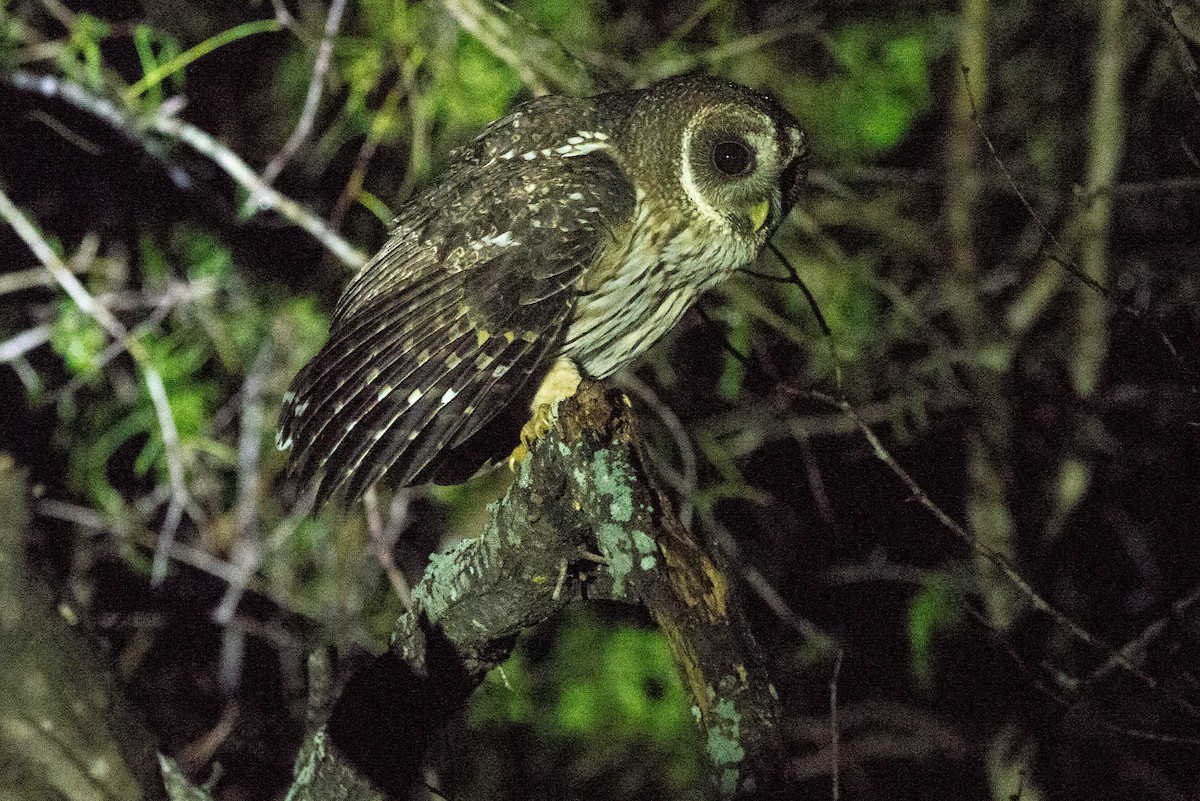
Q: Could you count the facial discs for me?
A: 1